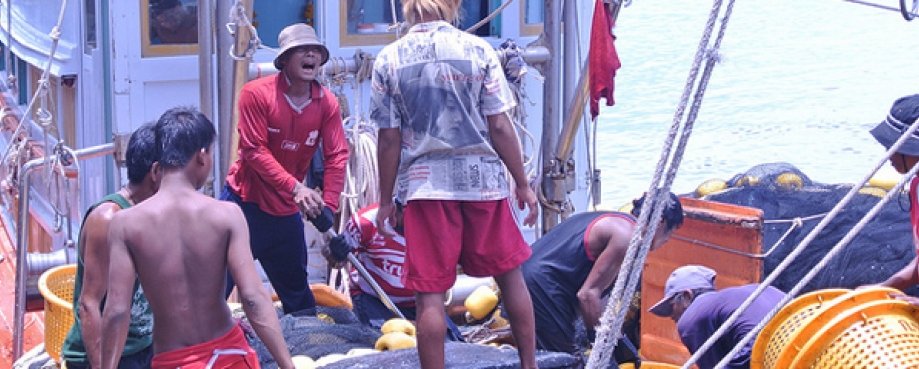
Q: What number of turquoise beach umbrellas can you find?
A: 0